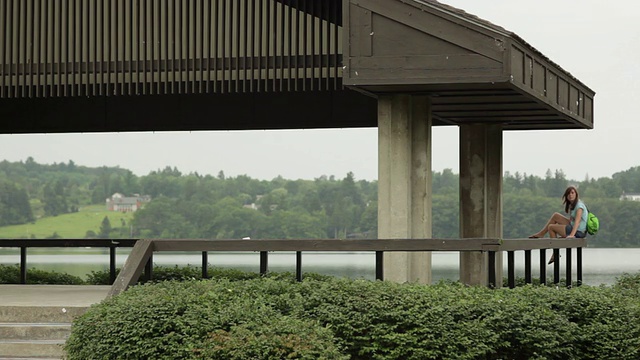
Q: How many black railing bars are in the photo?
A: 14